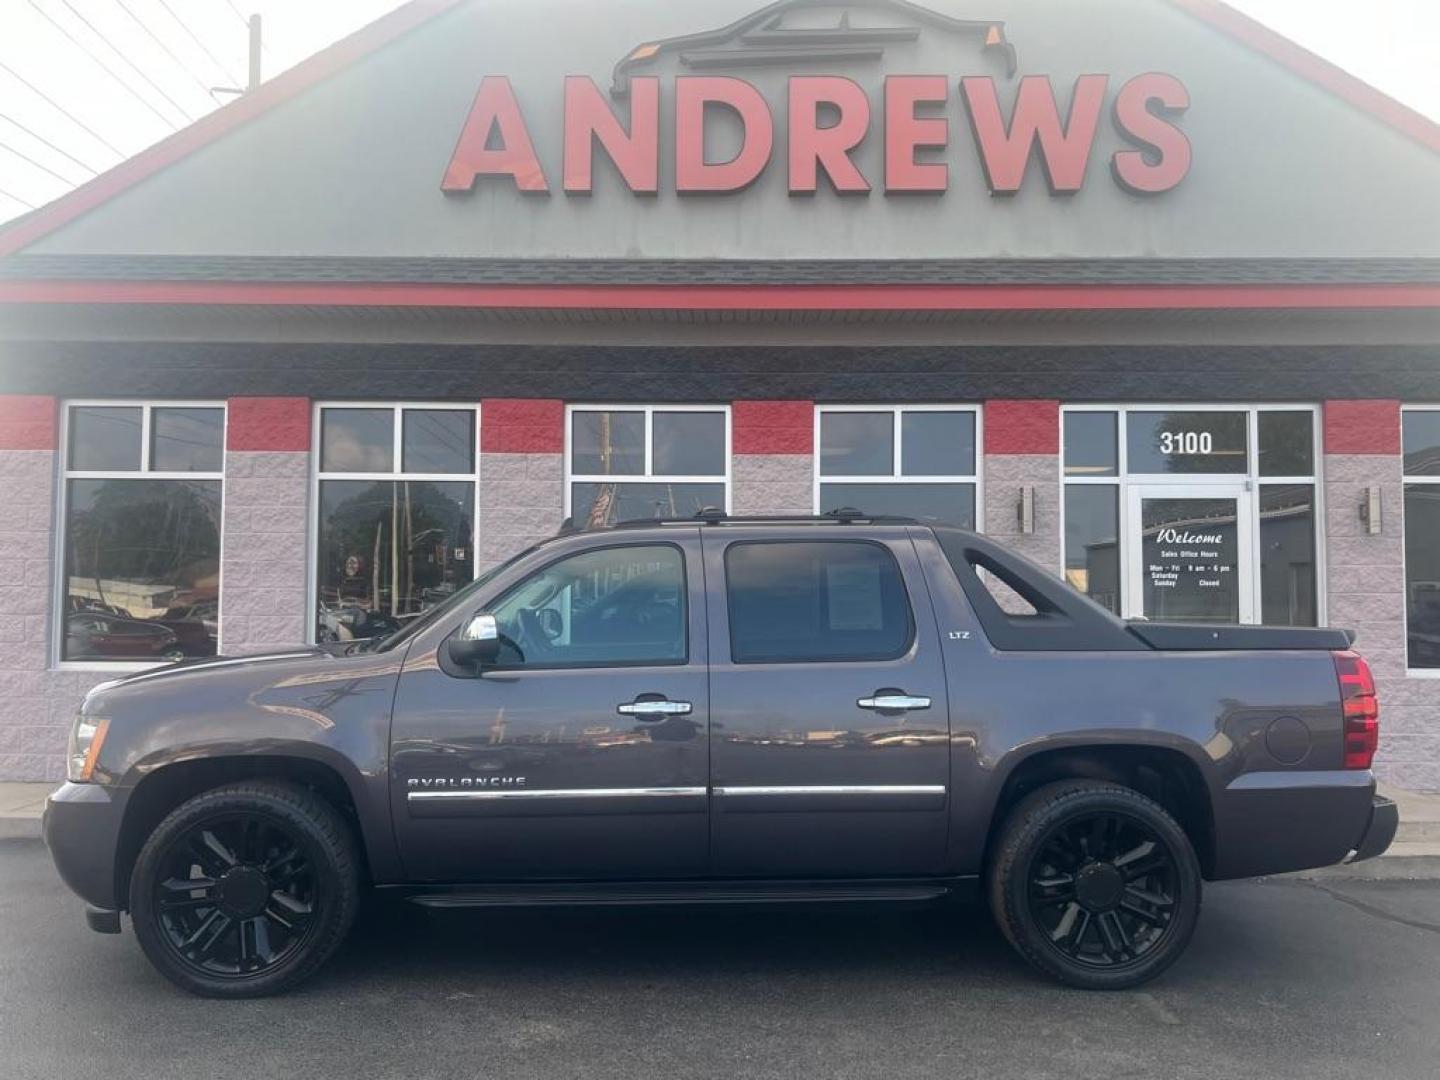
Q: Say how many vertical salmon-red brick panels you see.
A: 6